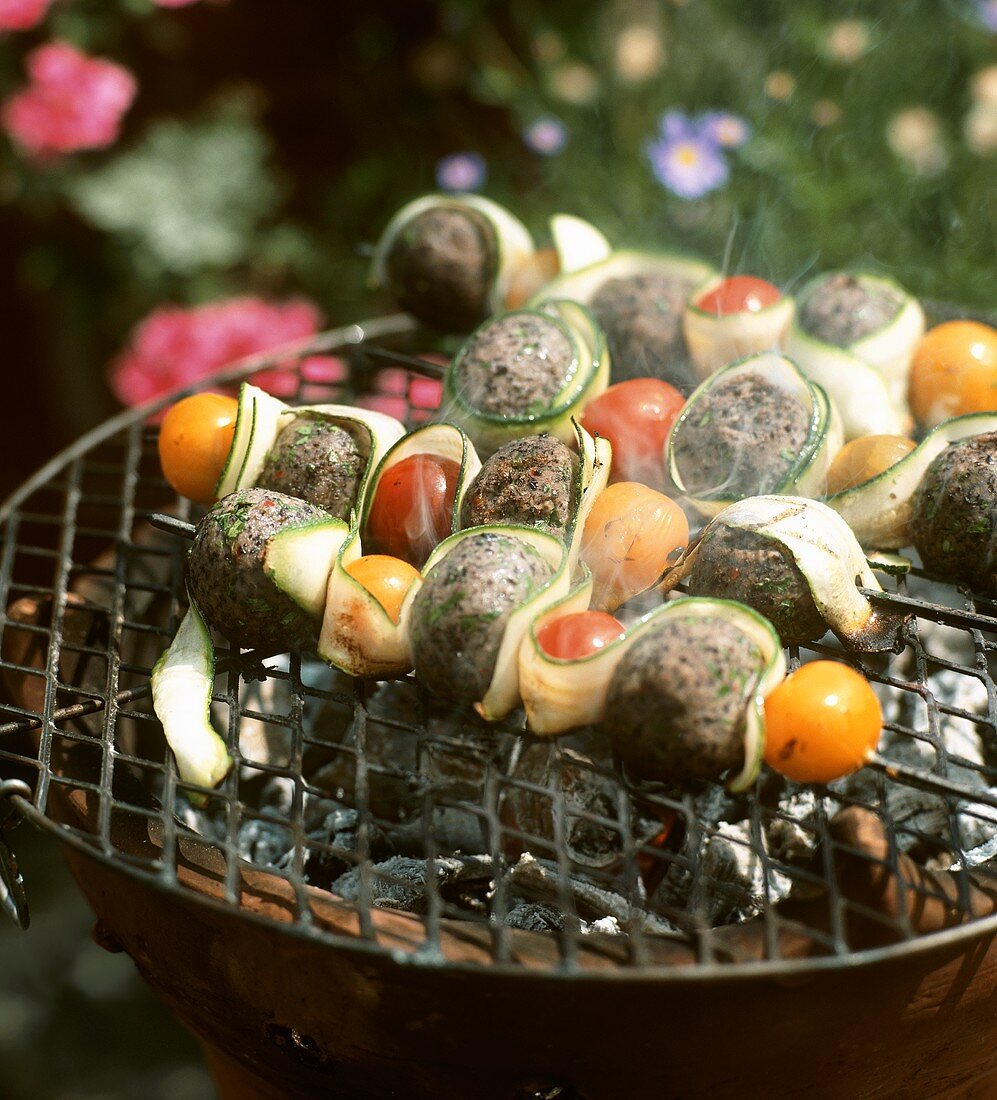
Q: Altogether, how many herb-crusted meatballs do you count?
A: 12